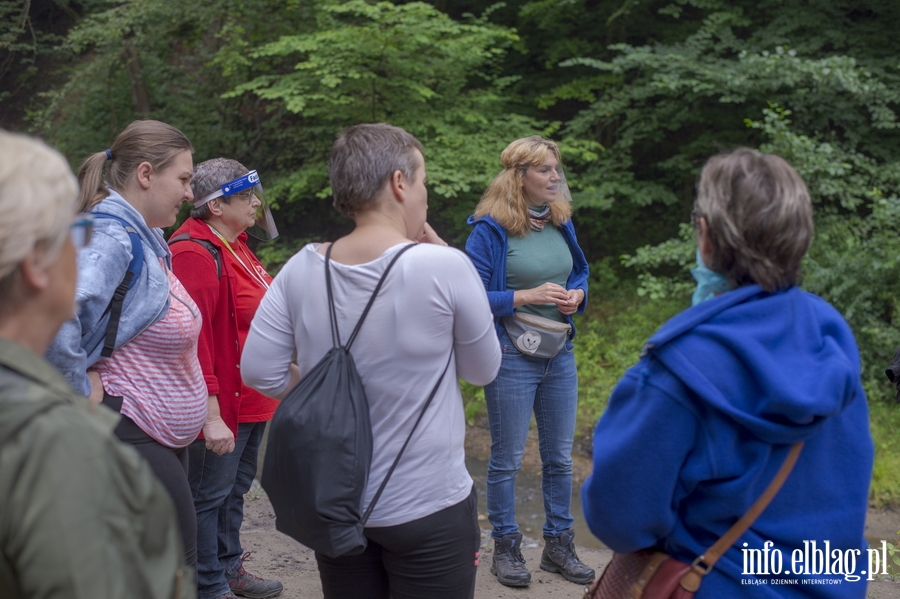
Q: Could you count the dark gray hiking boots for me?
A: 2